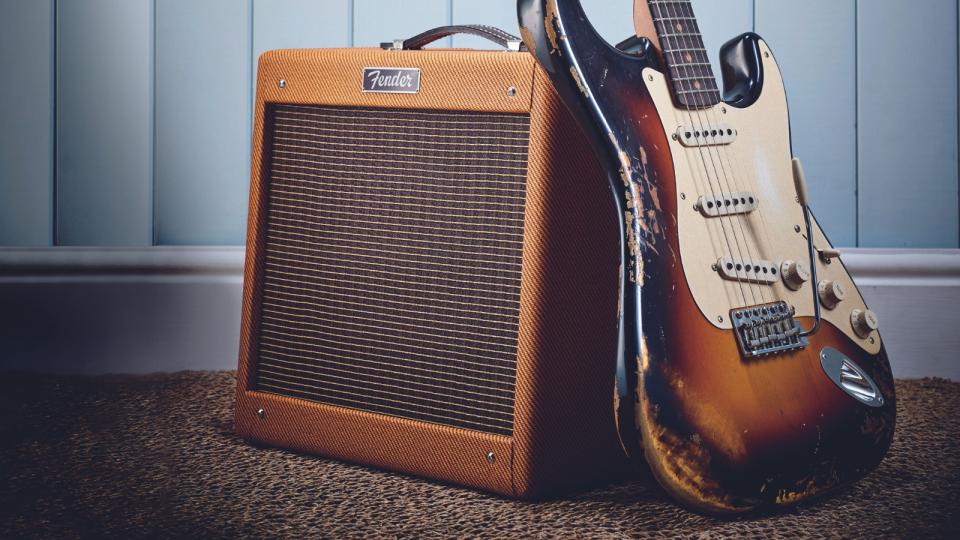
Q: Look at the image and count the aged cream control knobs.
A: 3